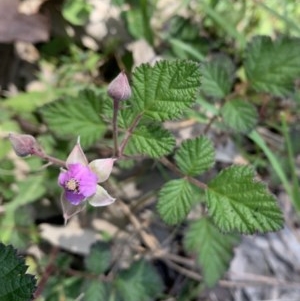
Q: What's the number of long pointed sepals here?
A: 4